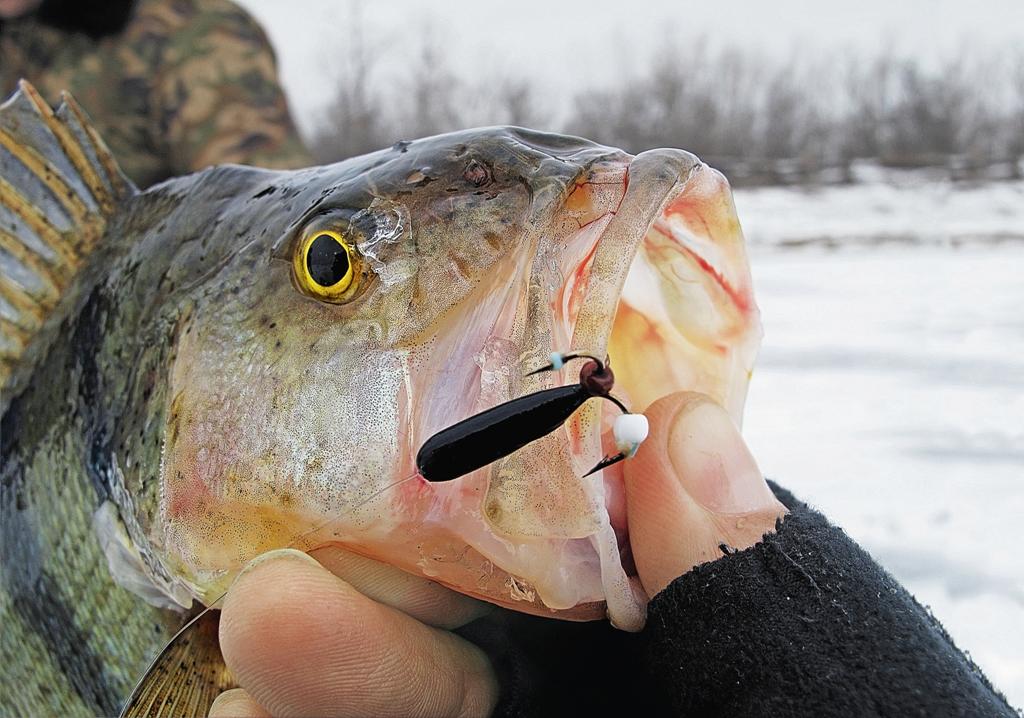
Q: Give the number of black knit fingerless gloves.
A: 1